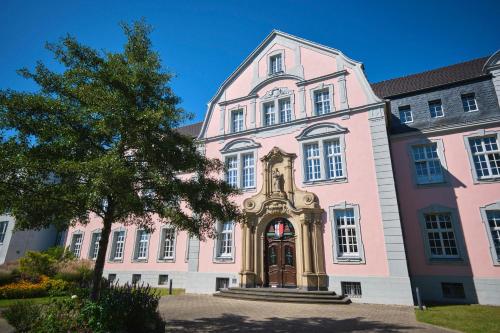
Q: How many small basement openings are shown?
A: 6